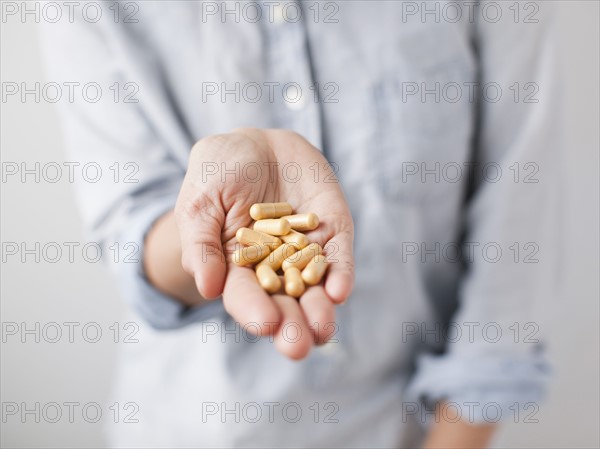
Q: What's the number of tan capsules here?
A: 11